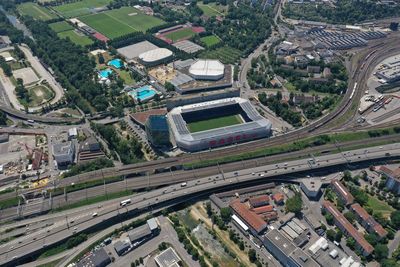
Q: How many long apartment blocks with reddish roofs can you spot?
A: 3